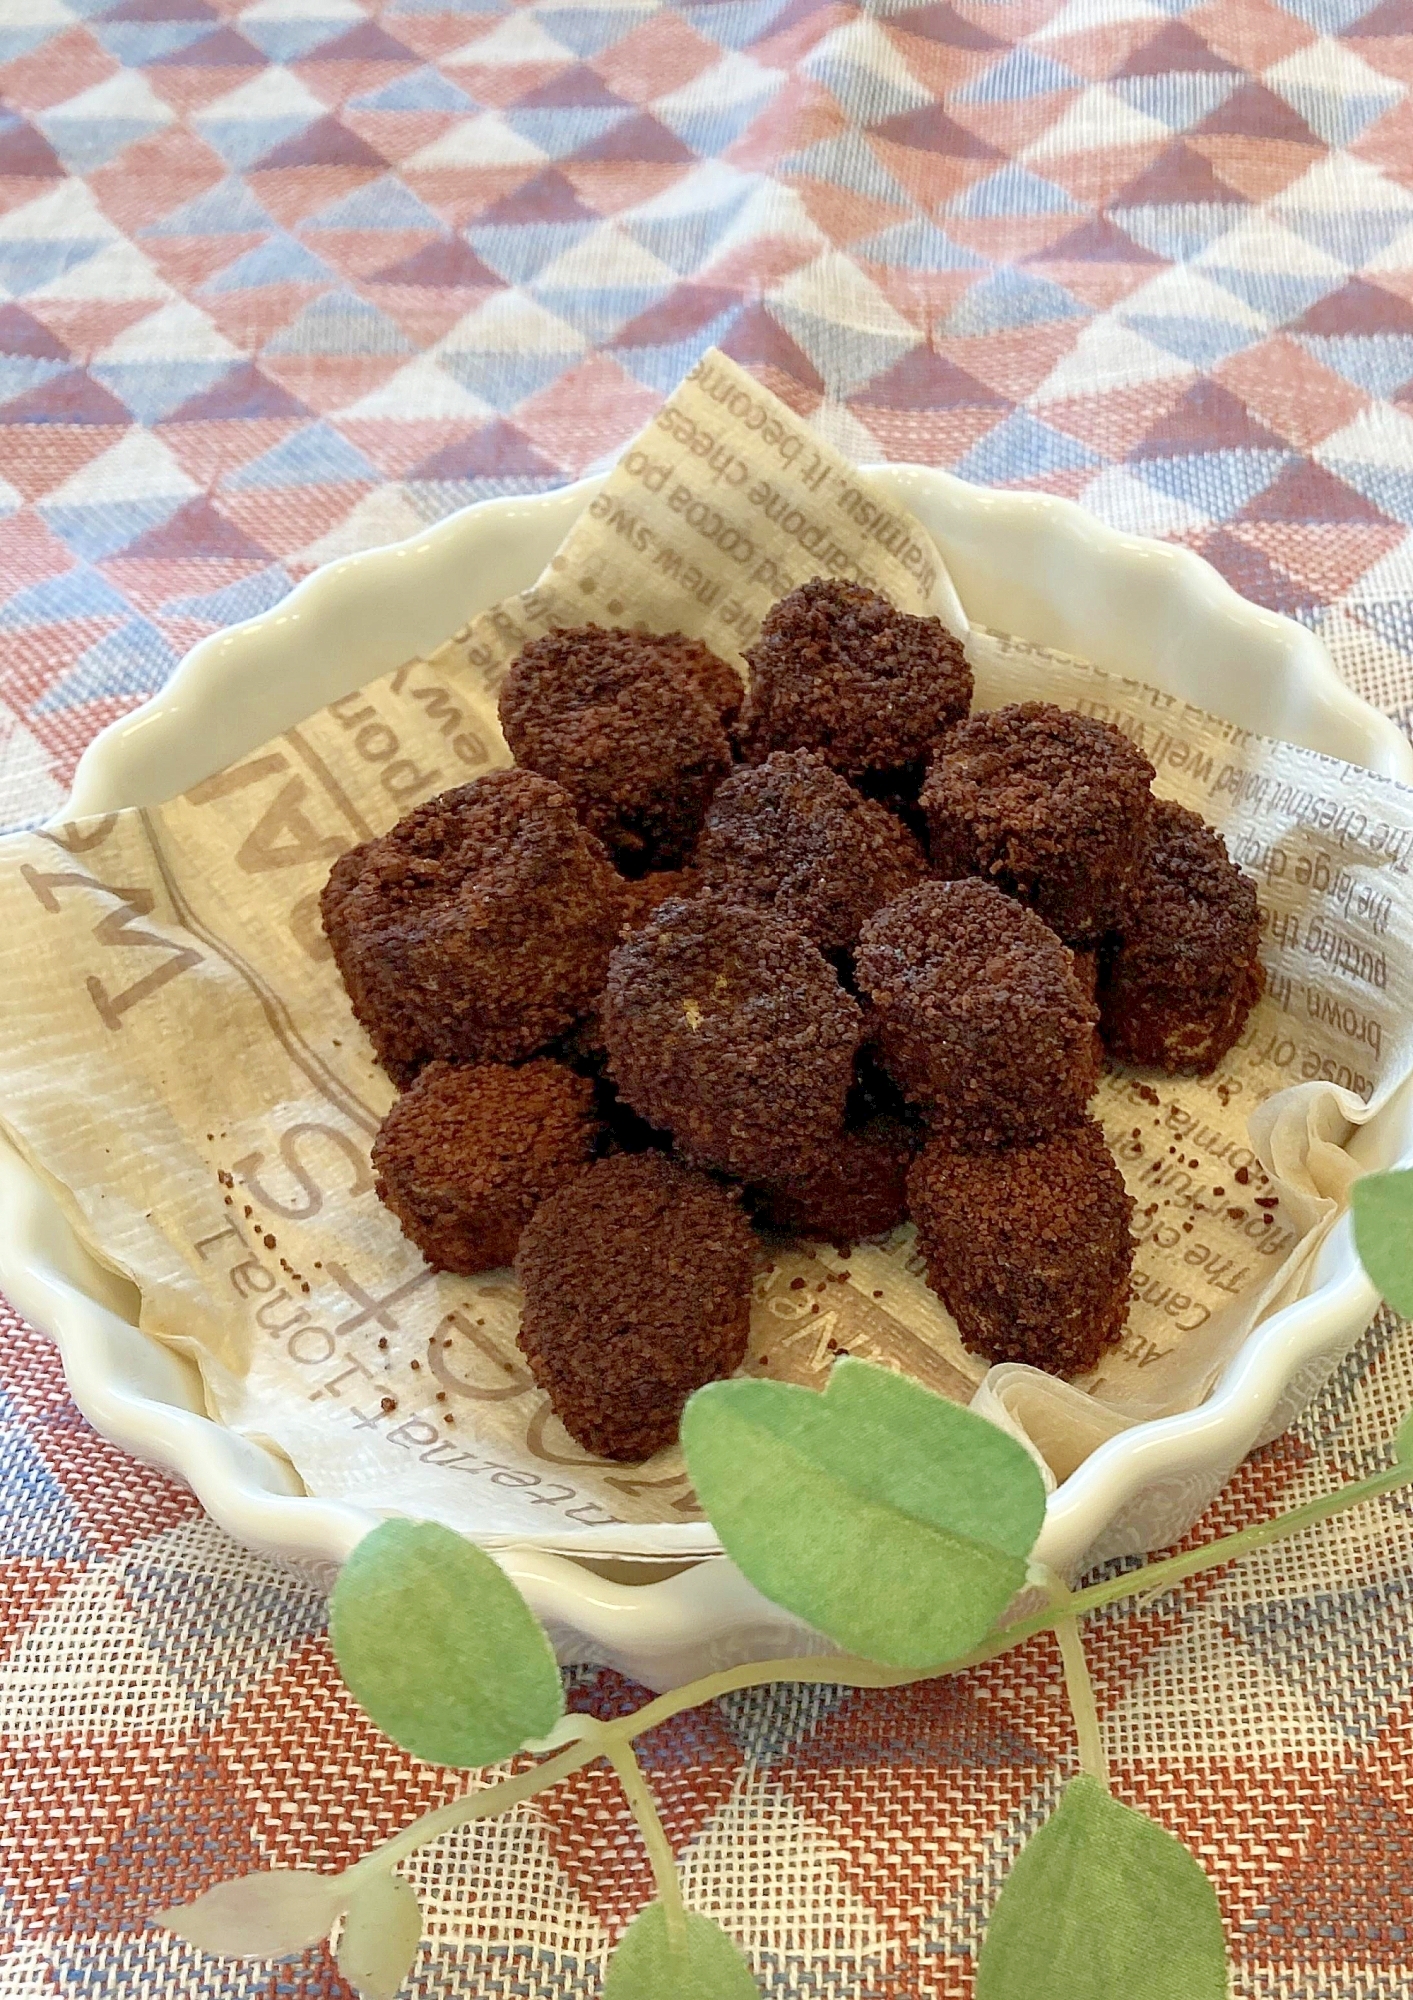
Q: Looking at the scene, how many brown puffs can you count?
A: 12